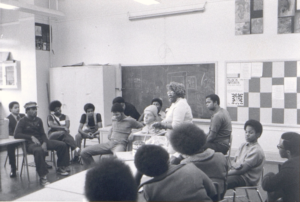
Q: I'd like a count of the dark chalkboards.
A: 1